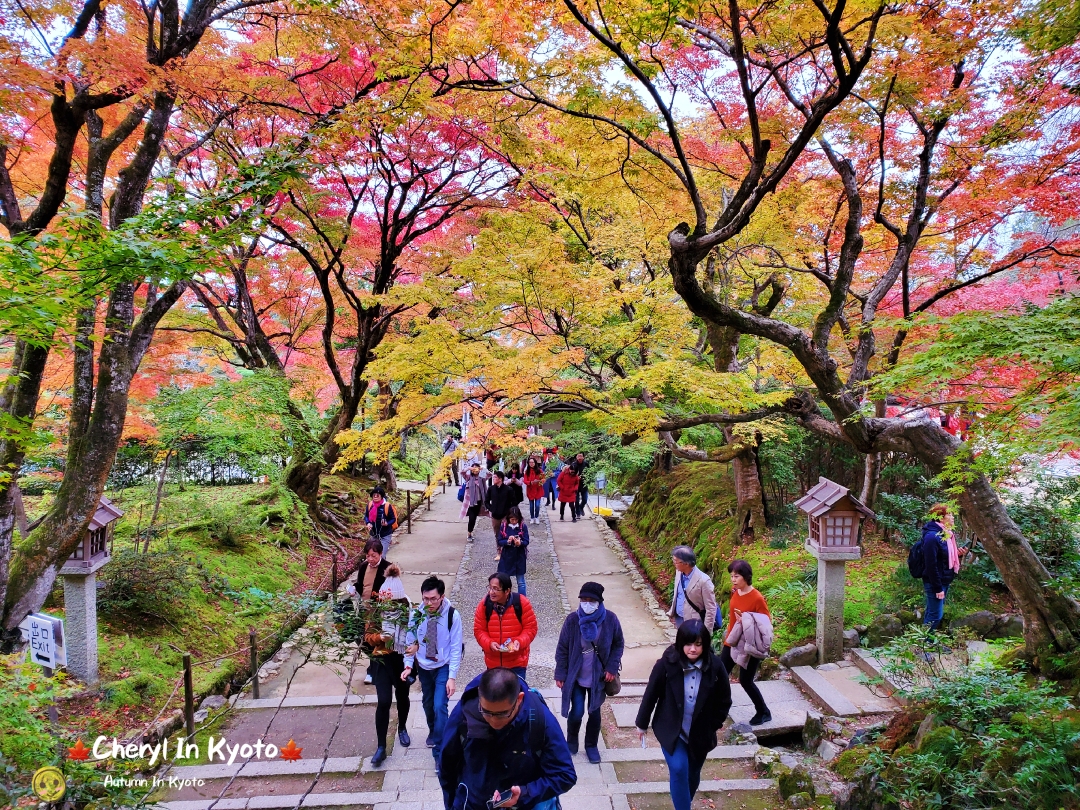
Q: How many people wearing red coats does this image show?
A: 3